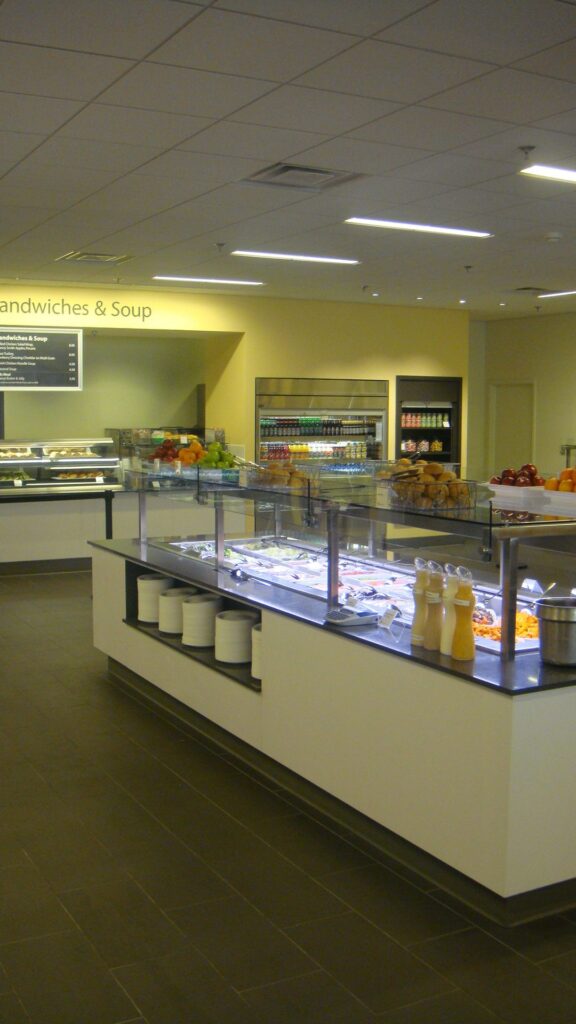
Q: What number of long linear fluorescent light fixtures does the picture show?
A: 5